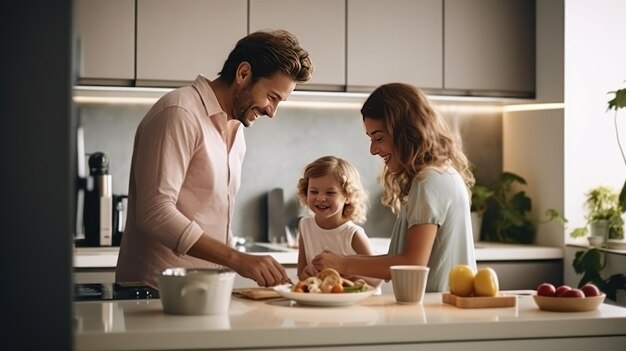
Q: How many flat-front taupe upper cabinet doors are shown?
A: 5